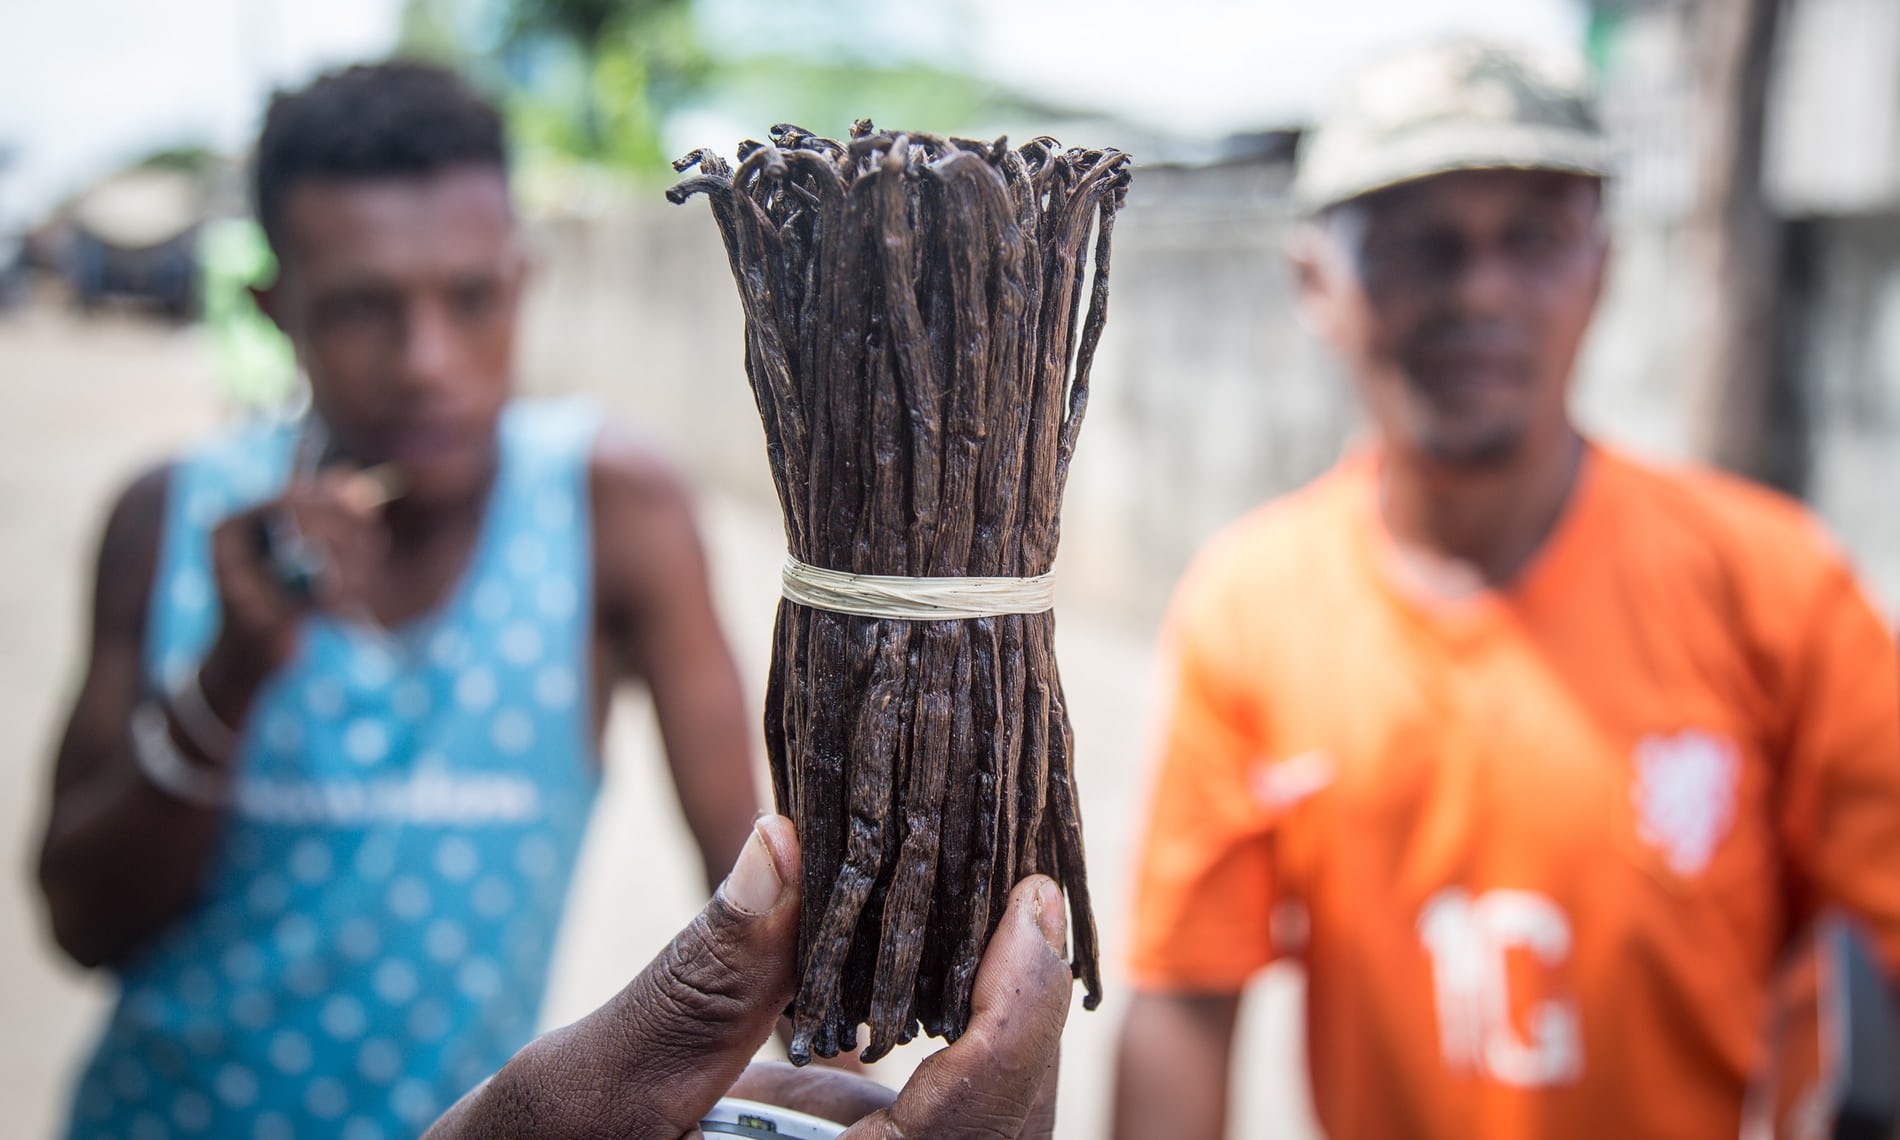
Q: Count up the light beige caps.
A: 1